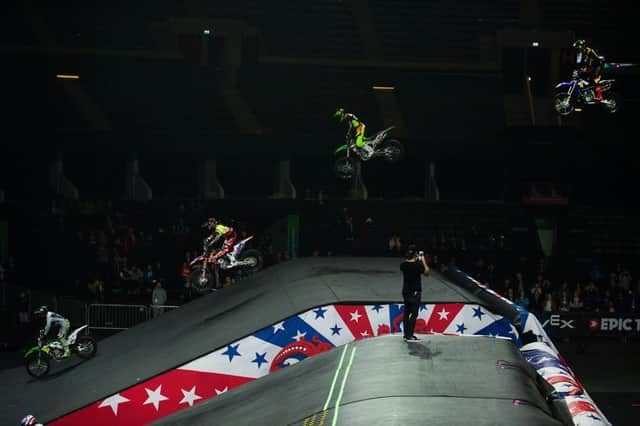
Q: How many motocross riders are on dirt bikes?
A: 4